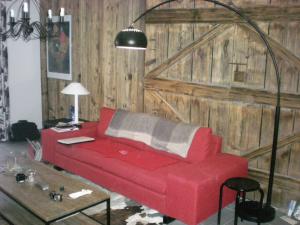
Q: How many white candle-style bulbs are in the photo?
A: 4